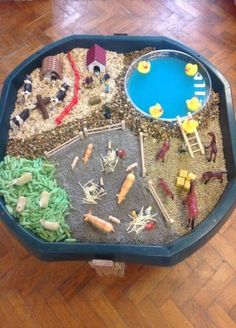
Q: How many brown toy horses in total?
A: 5